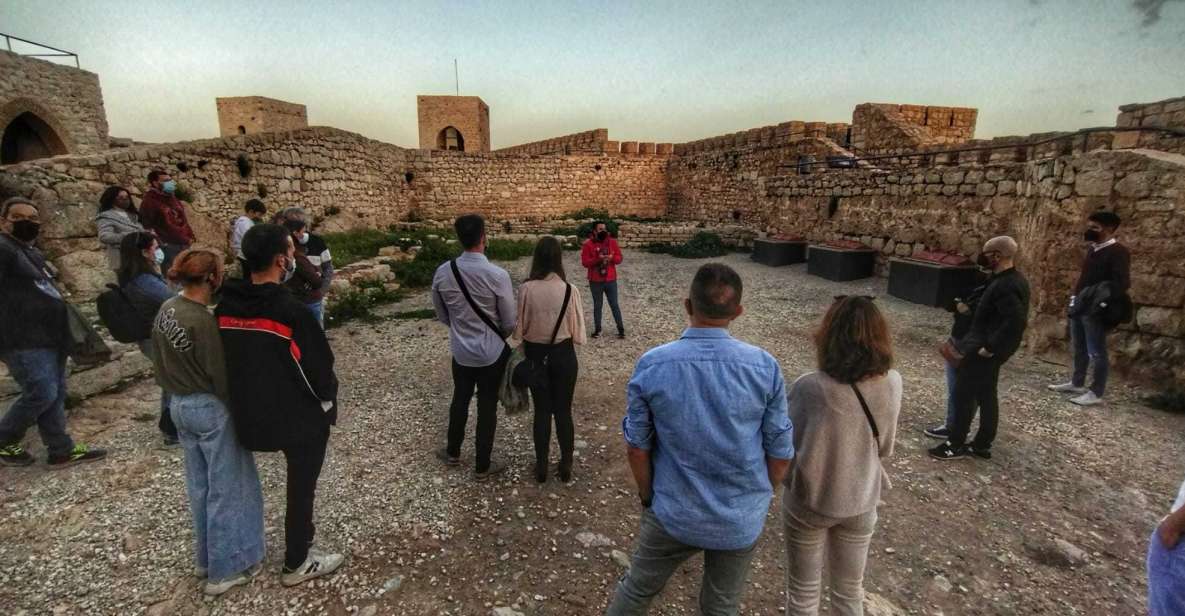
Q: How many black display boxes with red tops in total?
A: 3